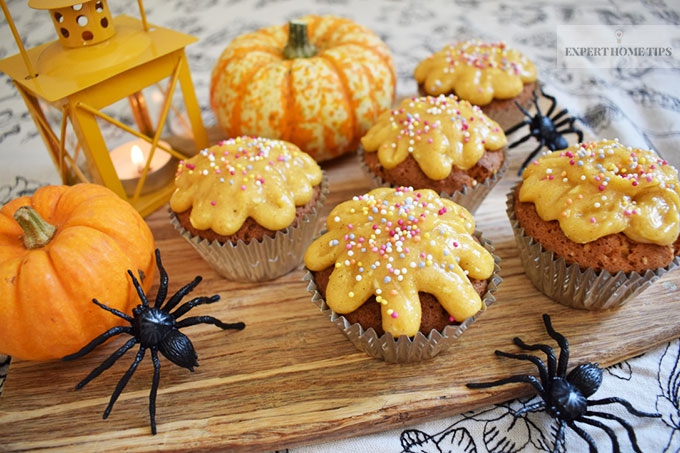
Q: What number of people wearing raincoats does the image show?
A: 0